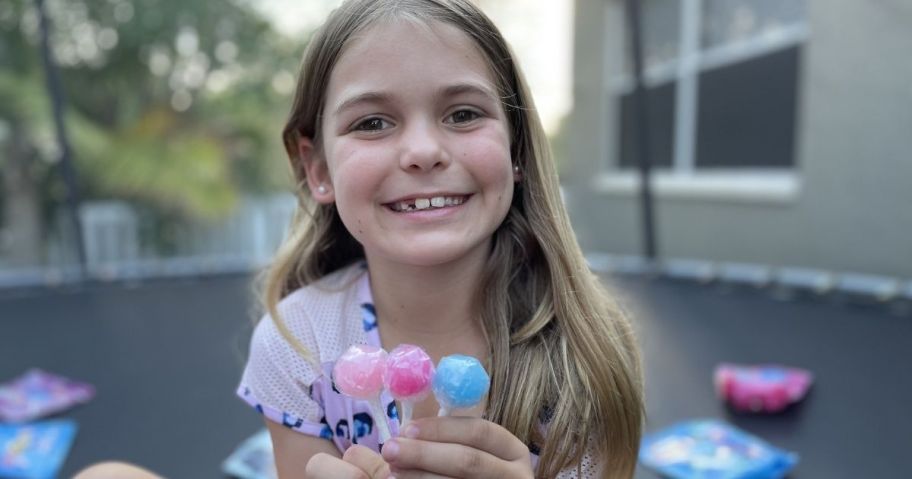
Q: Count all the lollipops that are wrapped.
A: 3